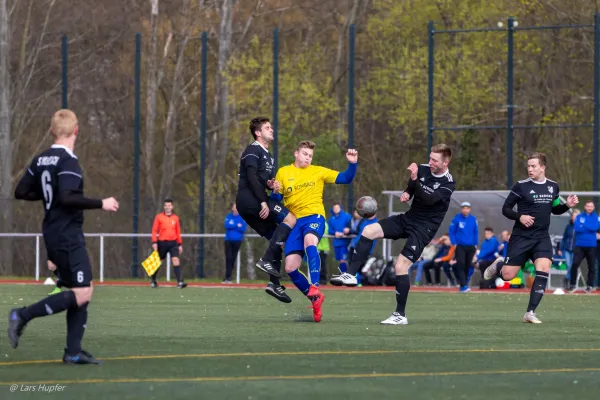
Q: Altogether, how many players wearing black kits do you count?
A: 4